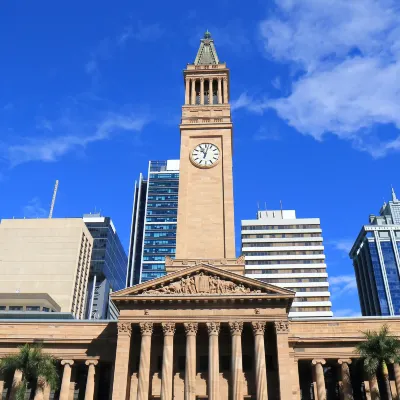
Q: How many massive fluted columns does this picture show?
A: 6